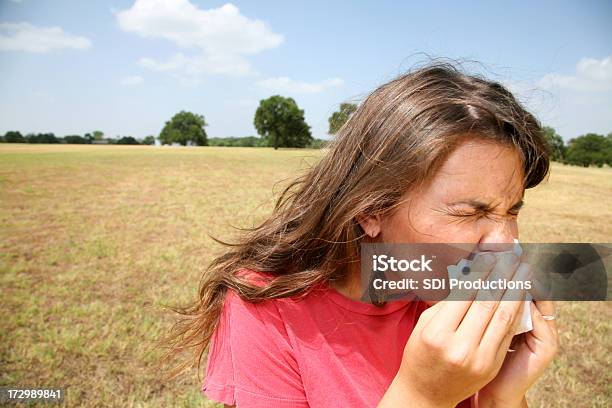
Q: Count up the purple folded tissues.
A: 0